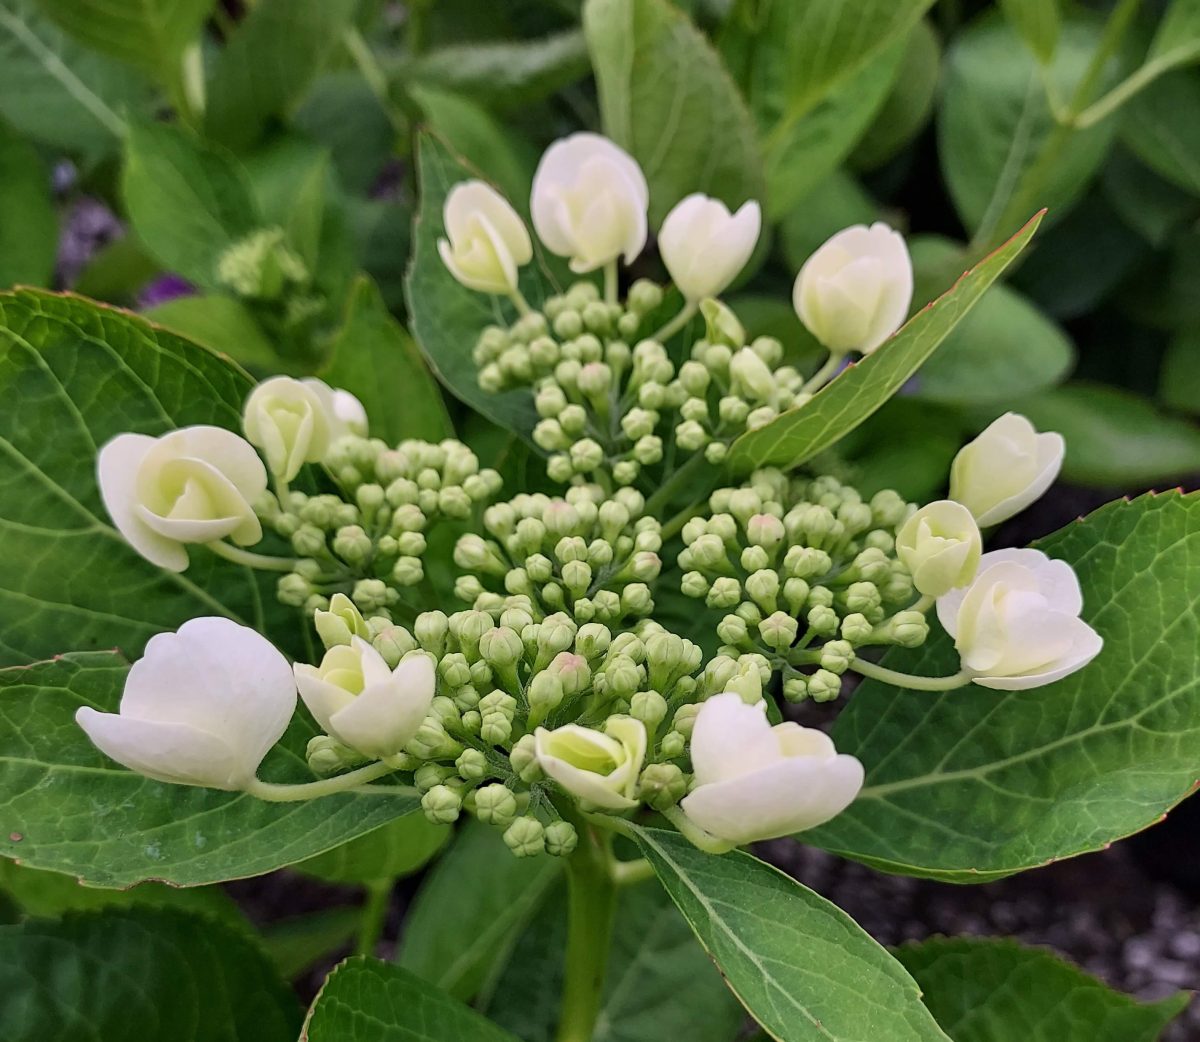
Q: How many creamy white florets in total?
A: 14